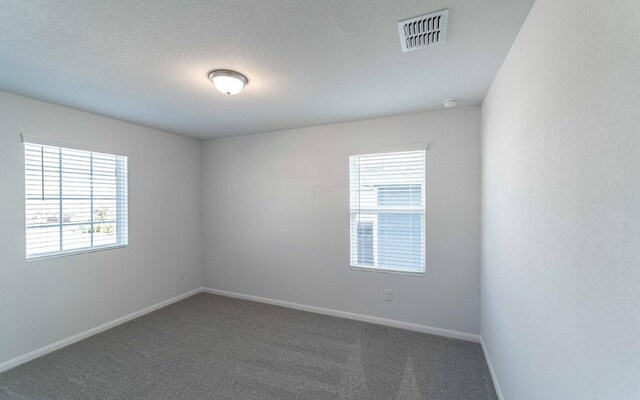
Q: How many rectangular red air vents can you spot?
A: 0